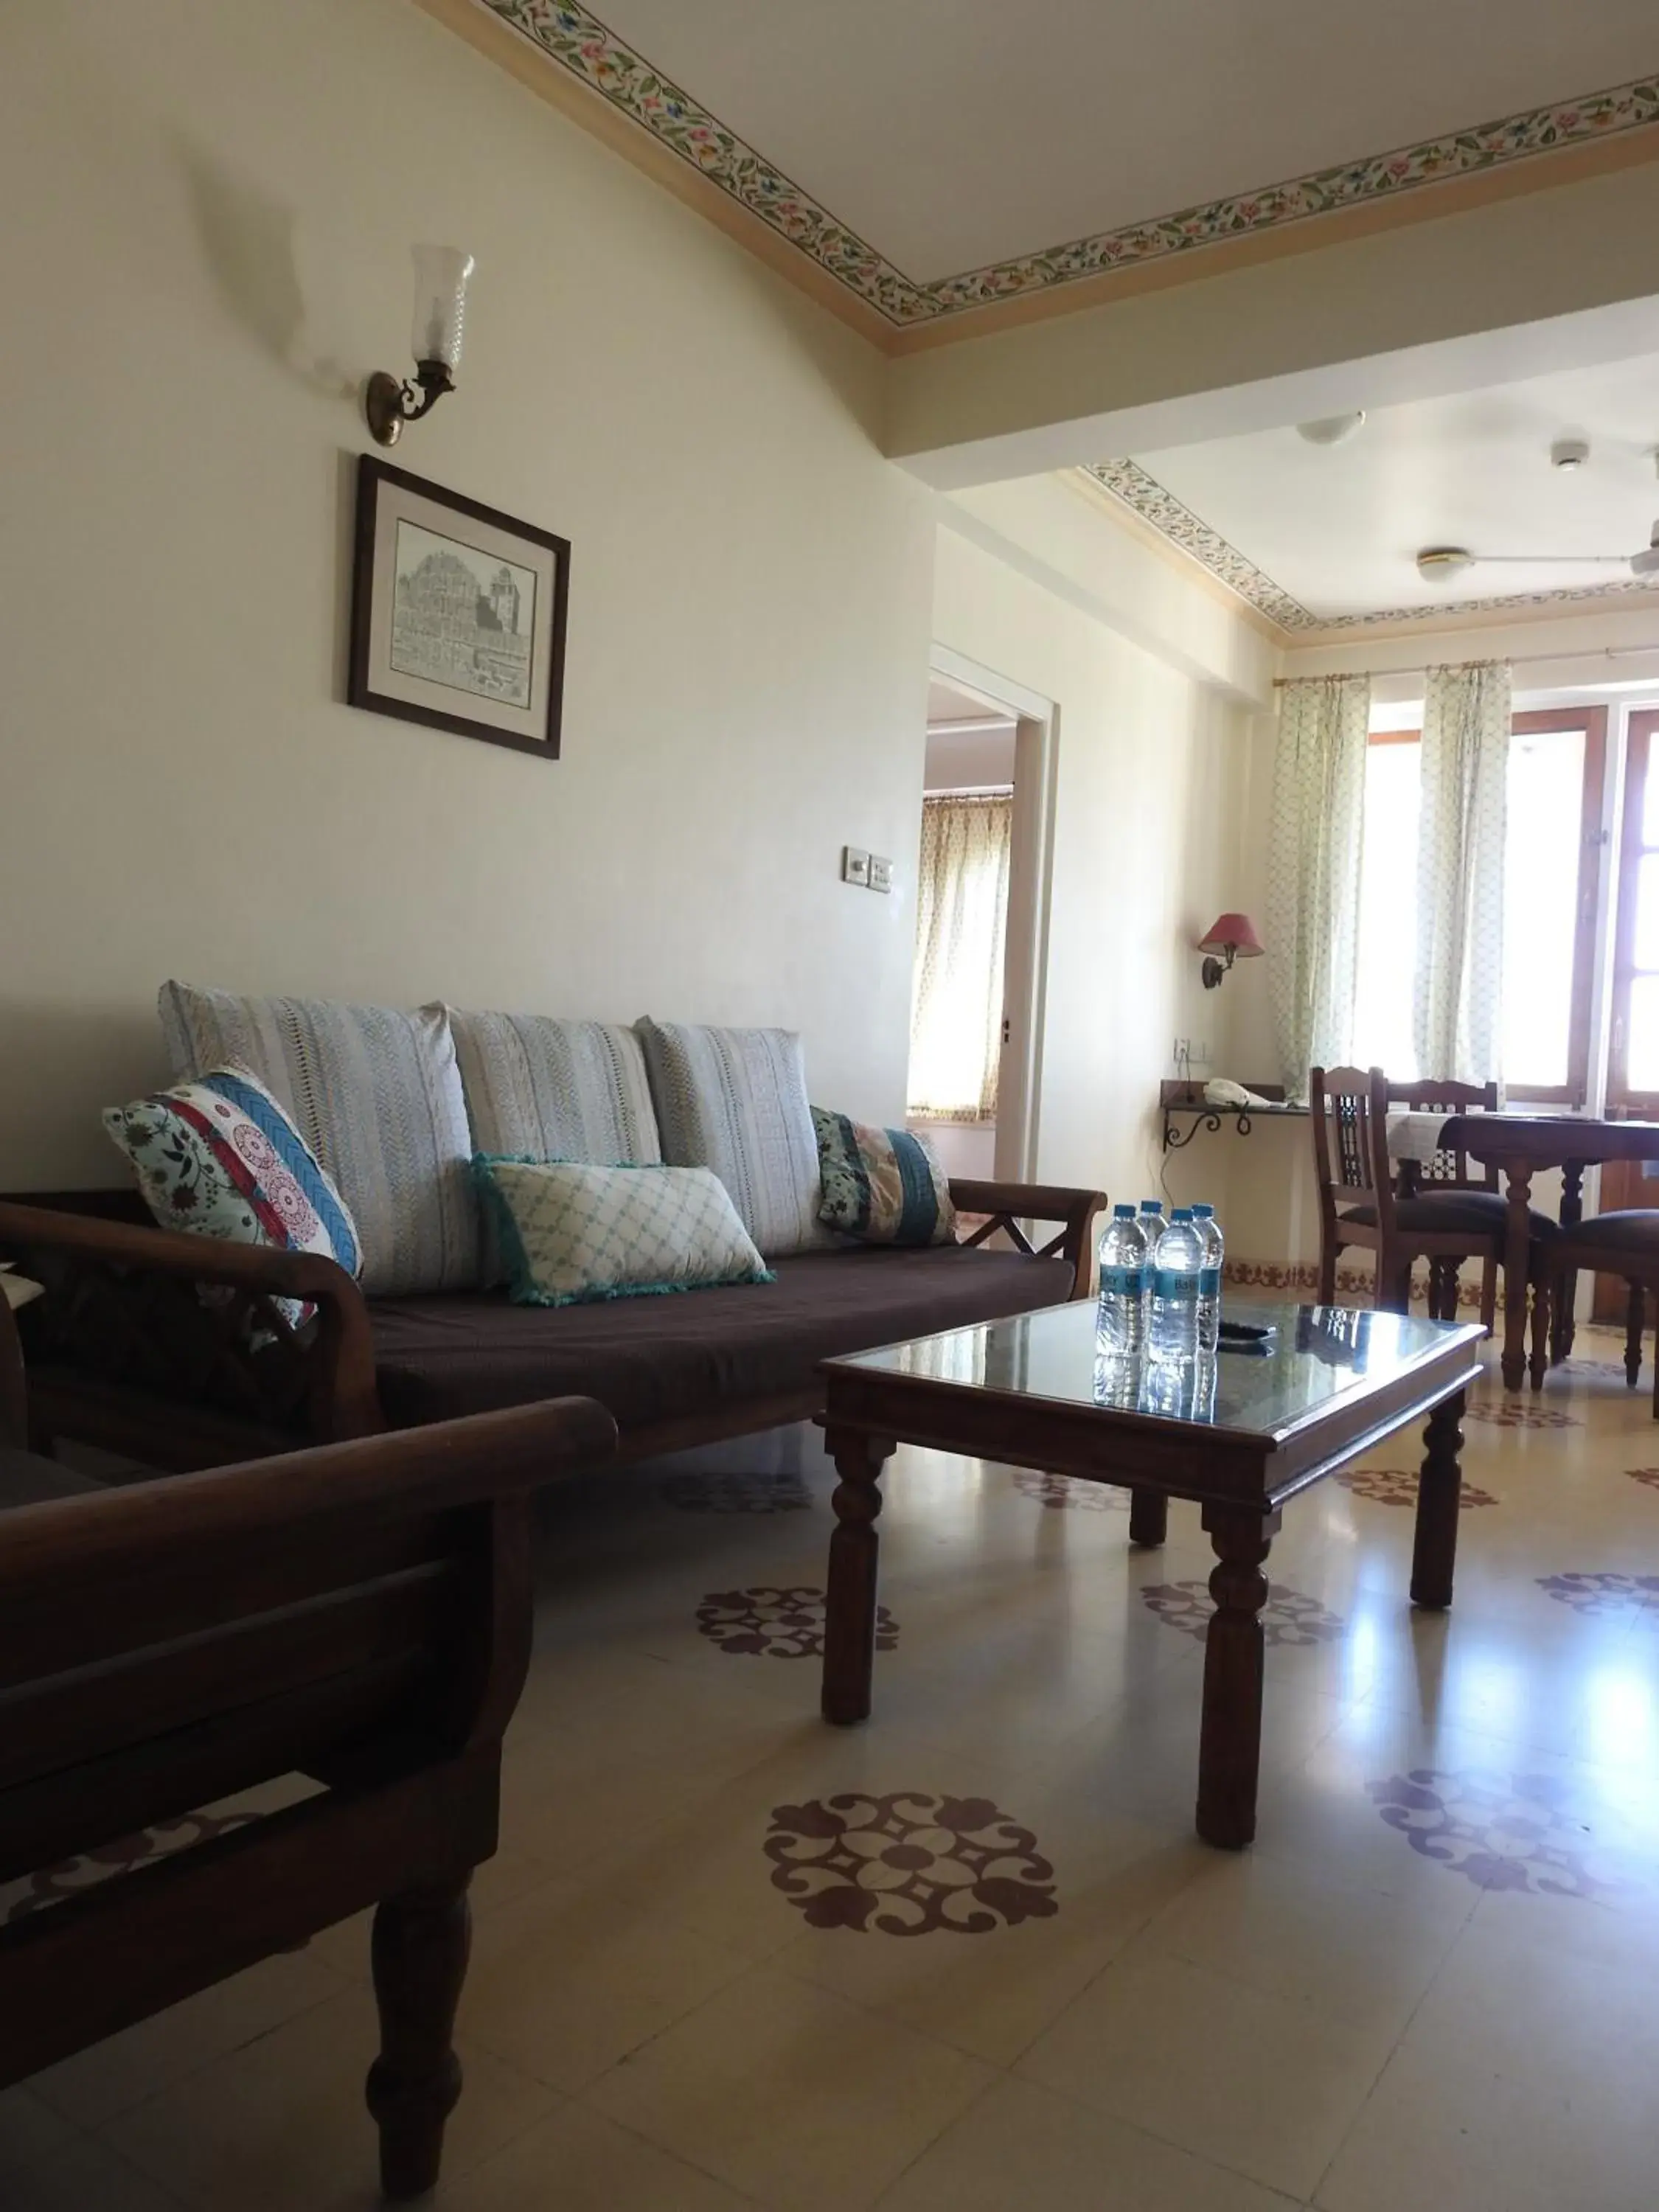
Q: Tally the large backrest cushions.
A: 3